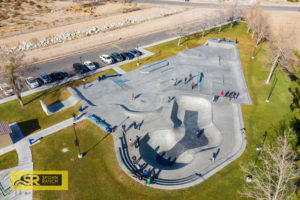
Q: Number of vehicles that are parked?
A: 10